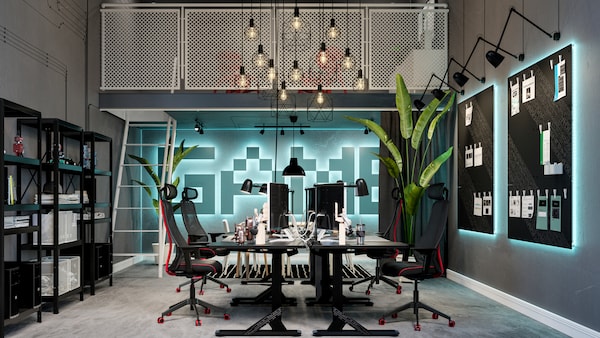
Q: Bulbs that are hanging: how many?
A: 12